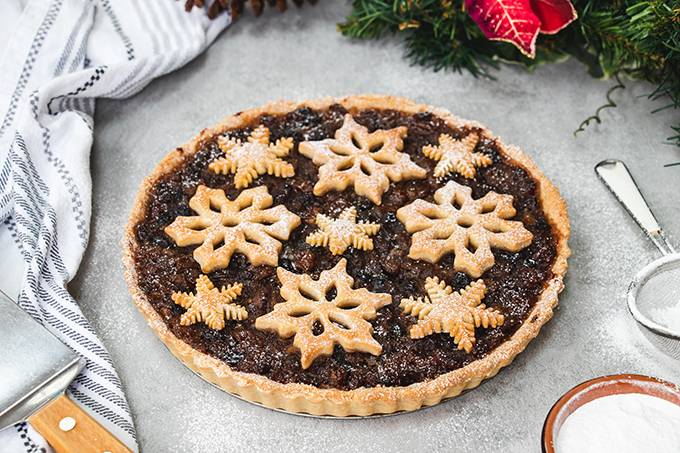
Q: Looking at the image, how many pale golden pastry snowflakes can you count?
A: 9